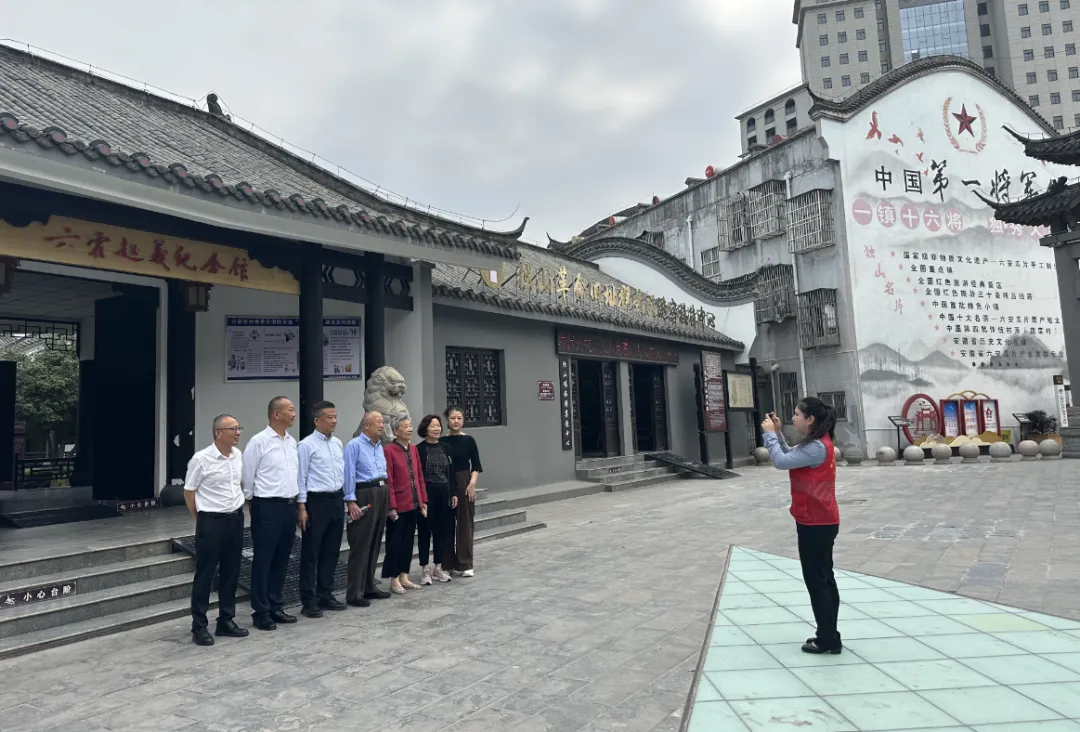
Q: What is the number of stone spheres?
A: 10